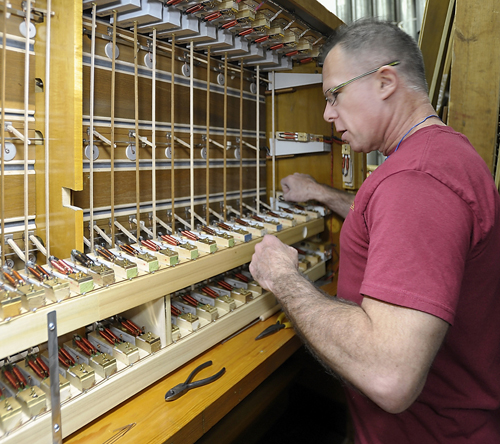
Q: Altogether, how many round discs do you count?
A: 12